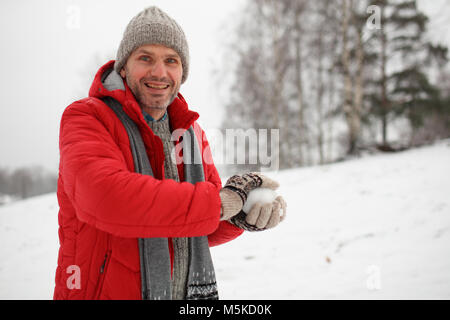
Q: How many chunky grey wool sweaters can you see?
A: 1